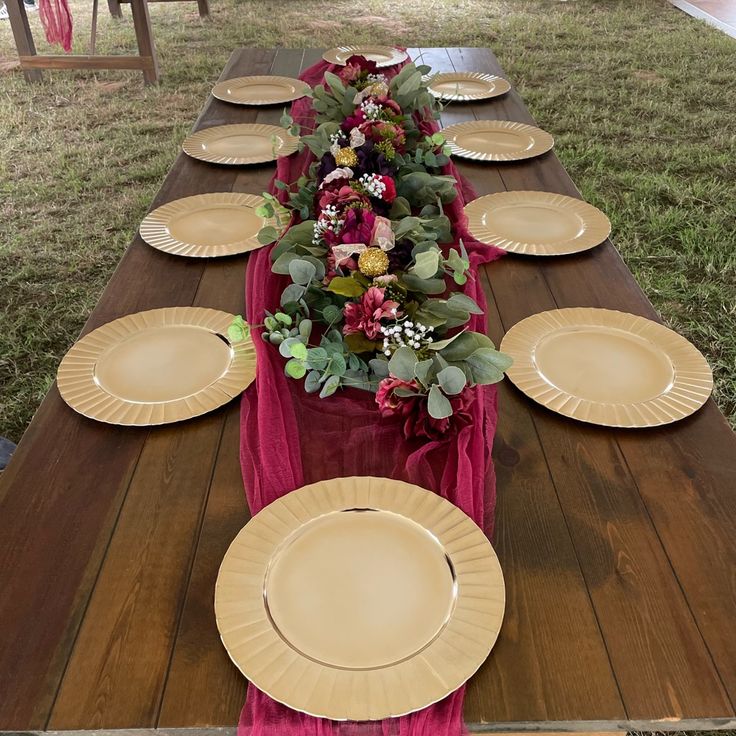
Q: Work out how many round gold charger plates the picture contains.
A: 10